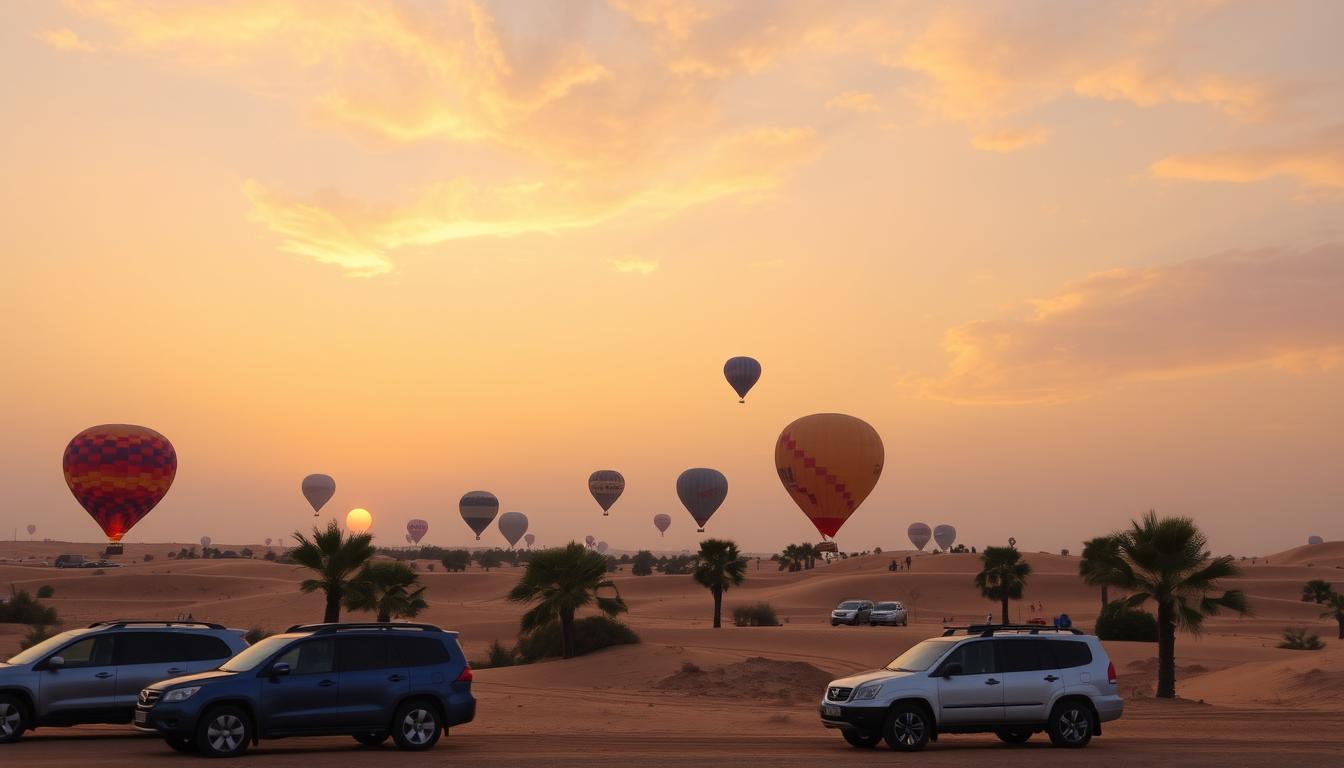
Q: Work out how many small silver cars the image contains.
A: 2